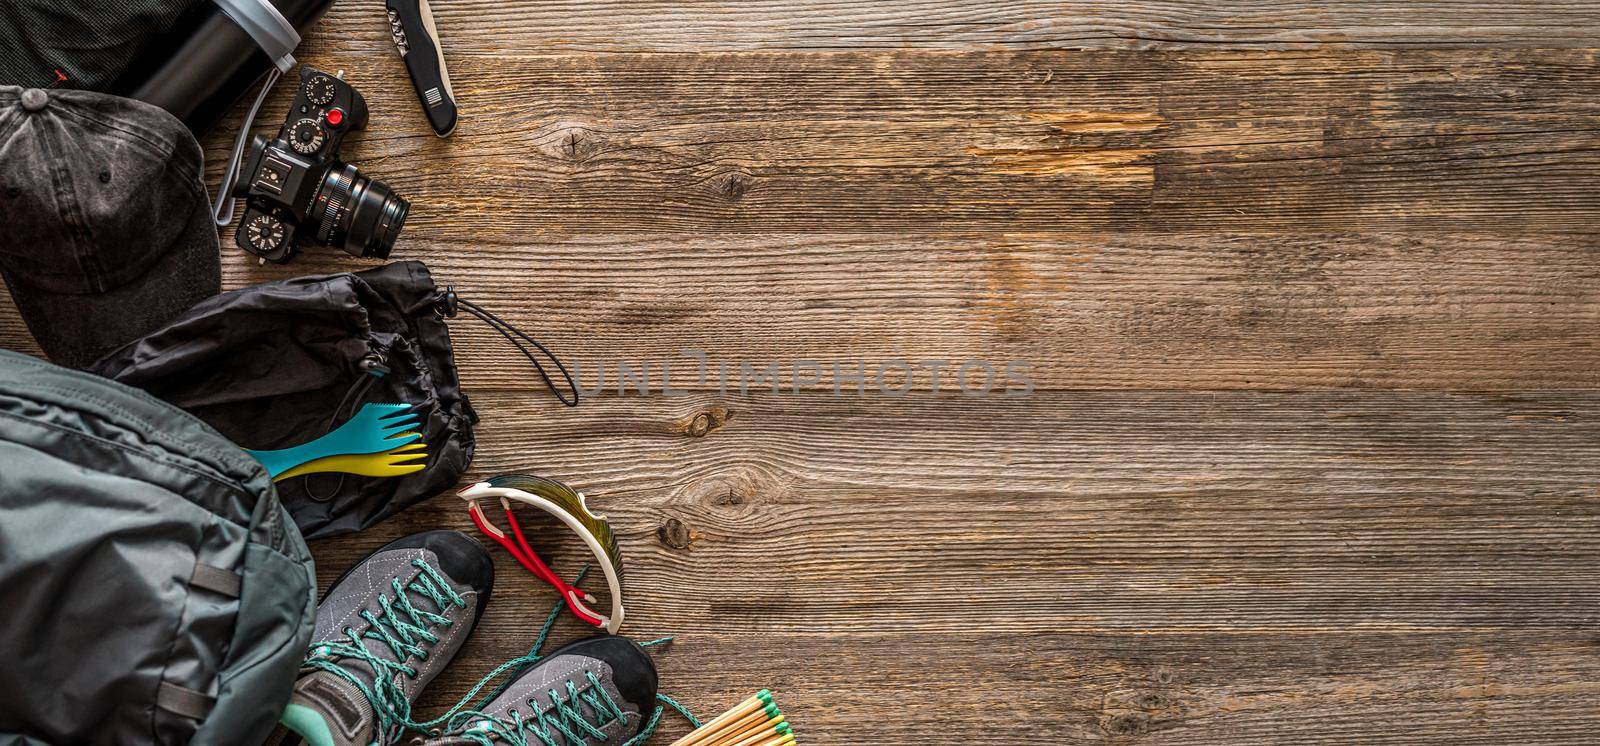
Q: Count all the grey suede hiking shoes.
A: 2